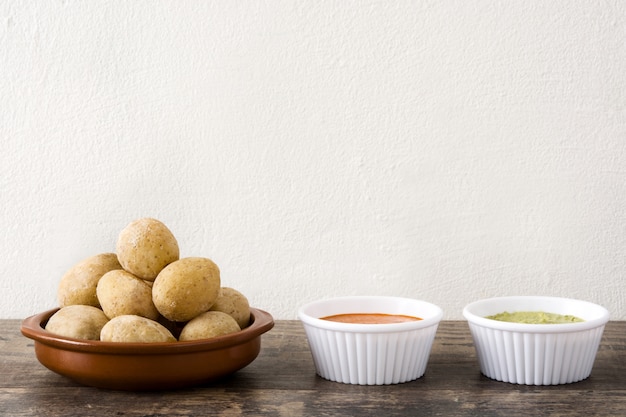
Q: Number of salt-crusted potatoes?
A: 8